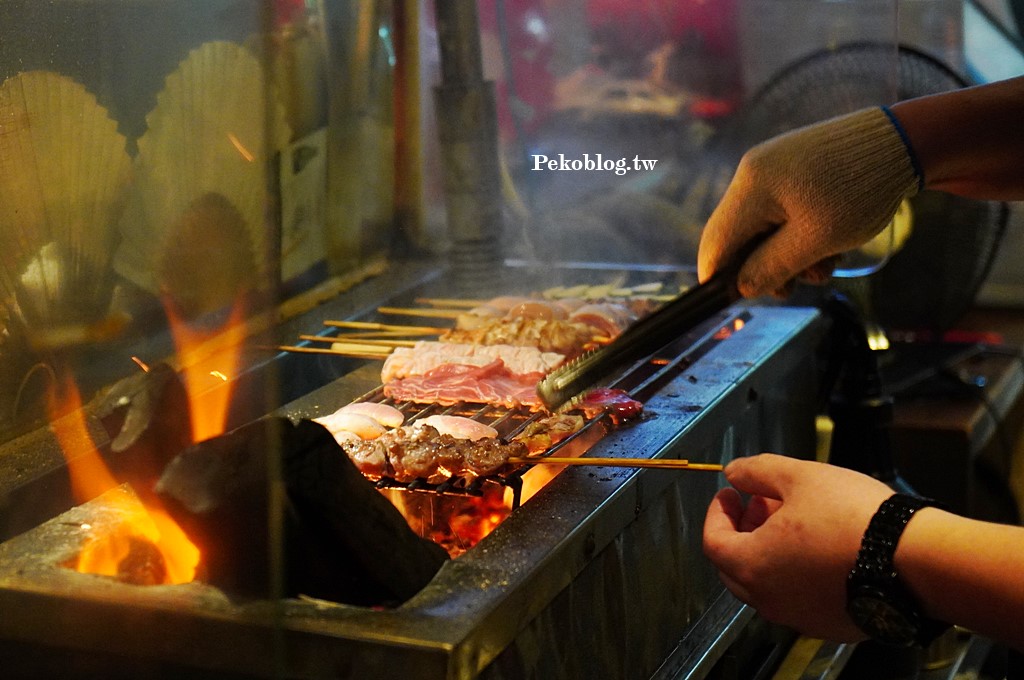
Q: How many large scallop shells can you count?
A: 2